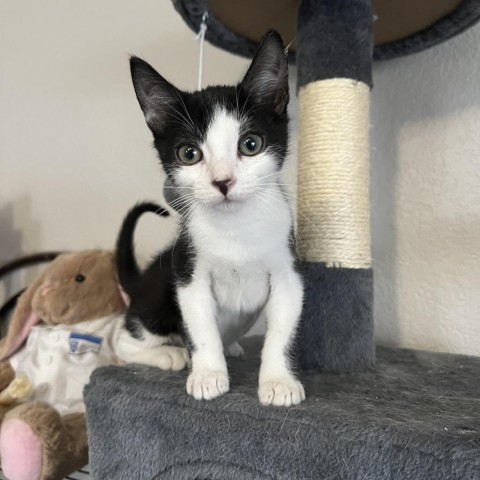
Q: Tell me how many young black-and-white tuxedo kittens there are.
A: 1